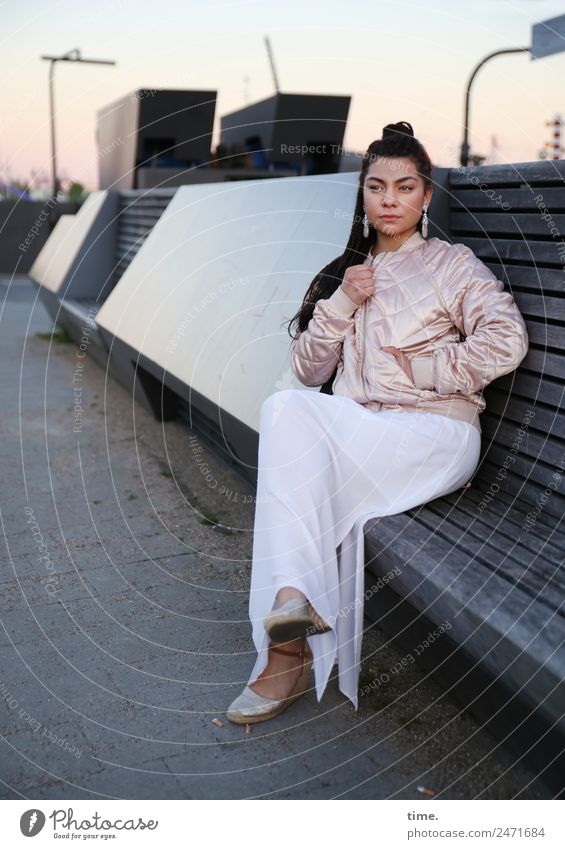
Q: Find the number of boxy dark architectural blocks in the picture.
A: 2